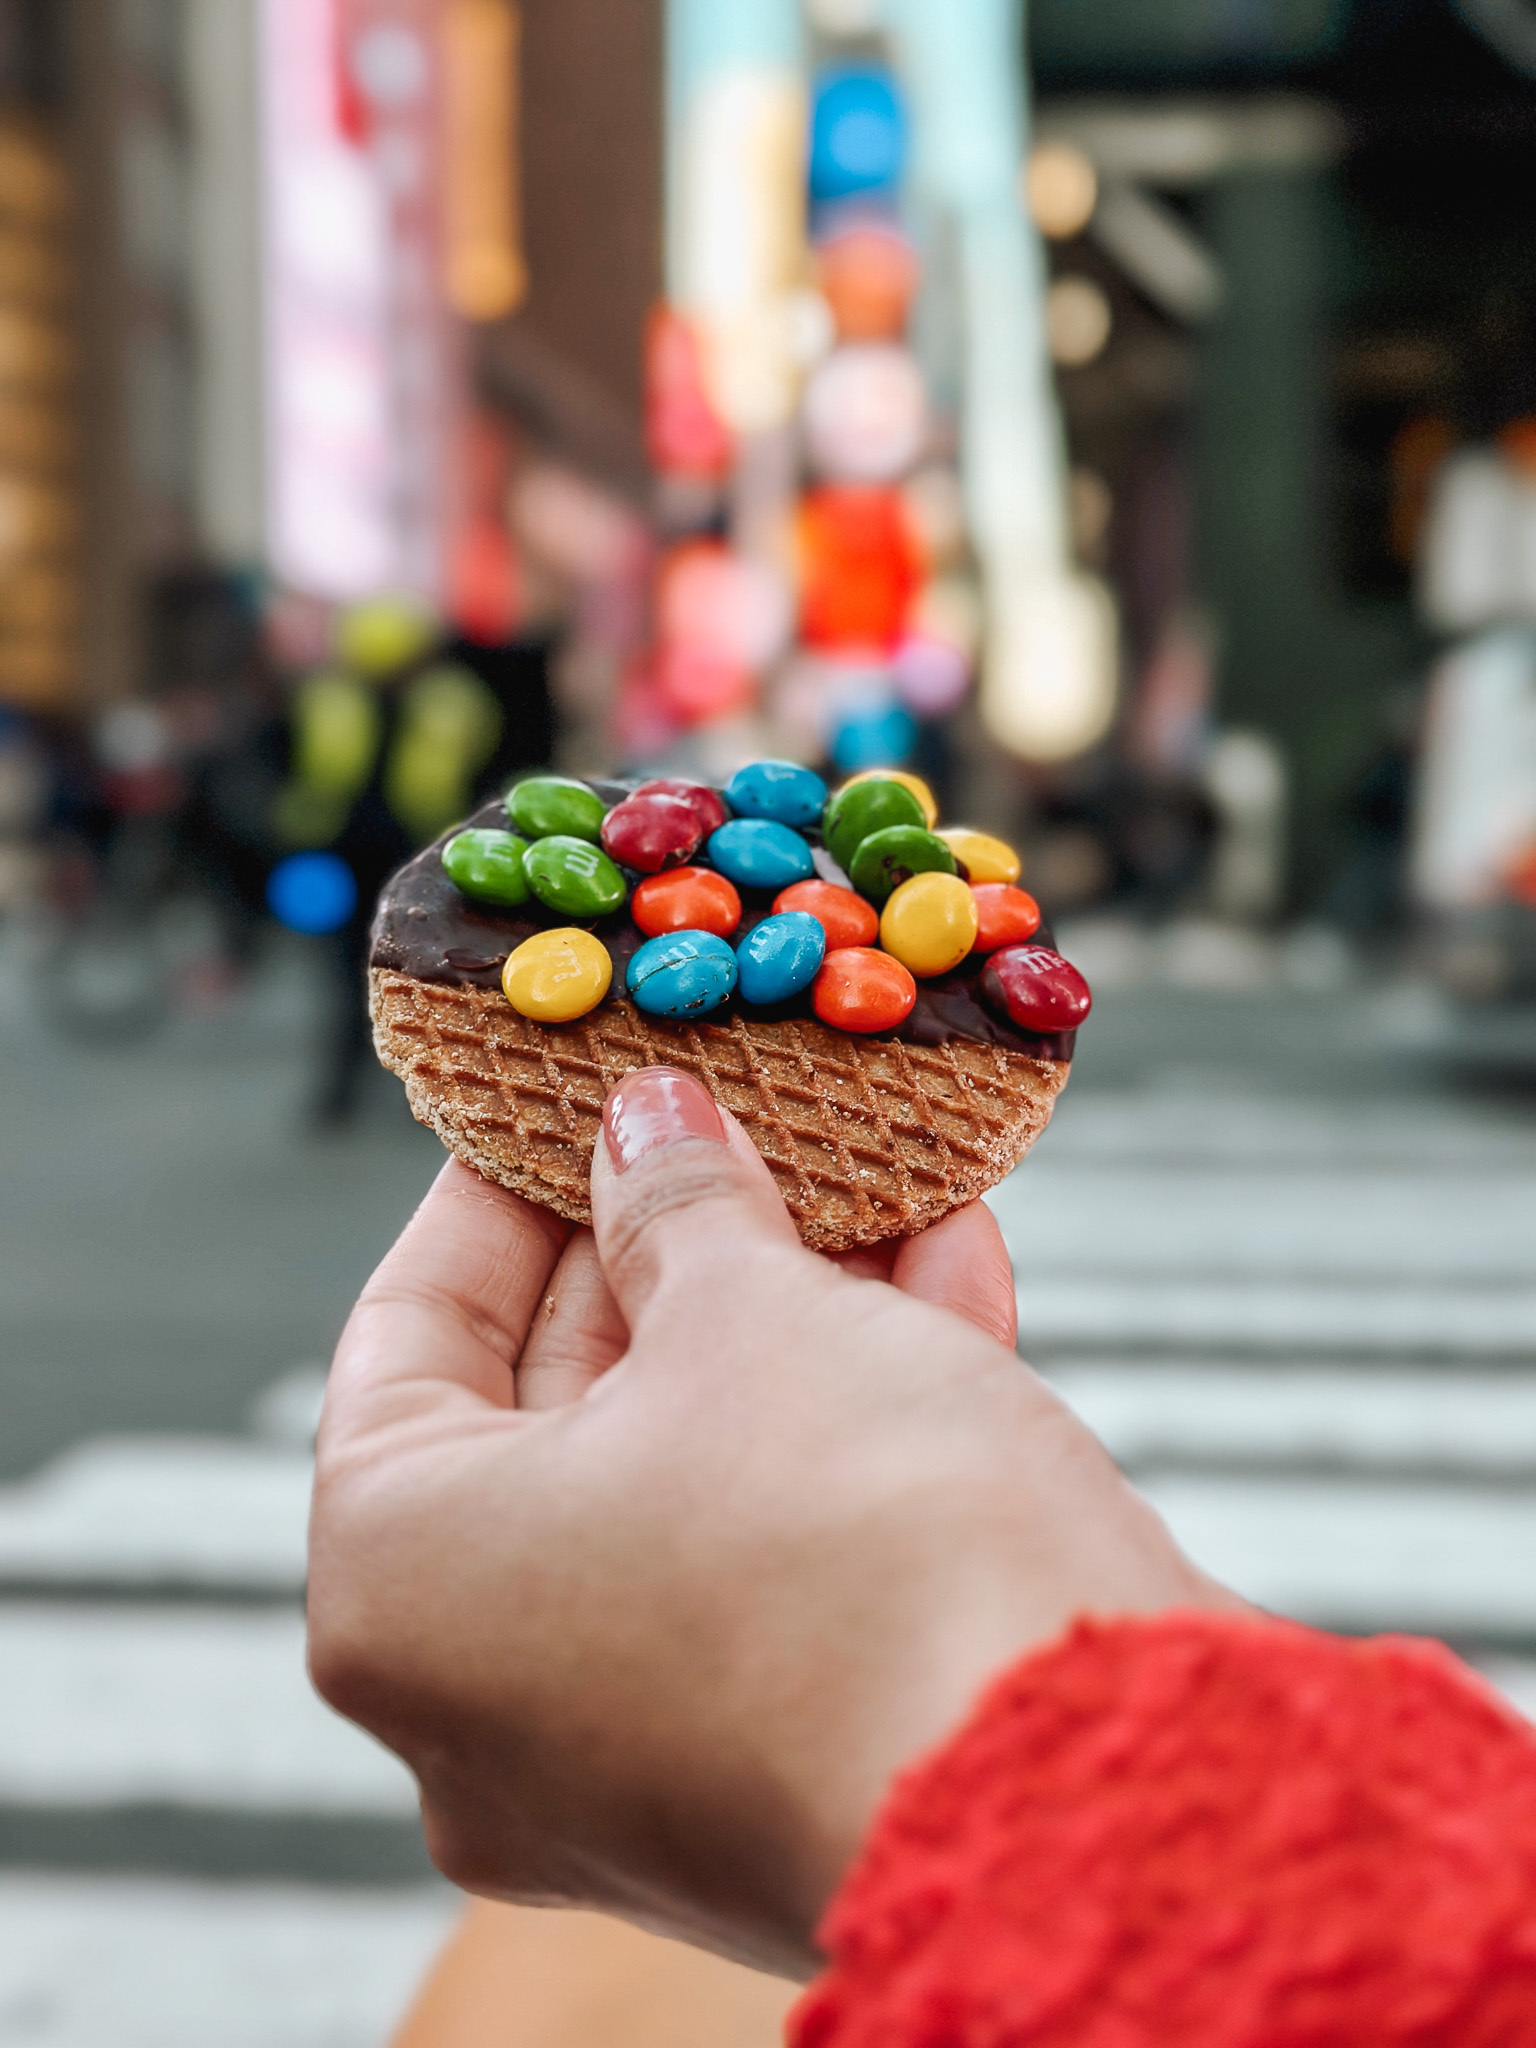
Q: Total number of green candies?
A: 5